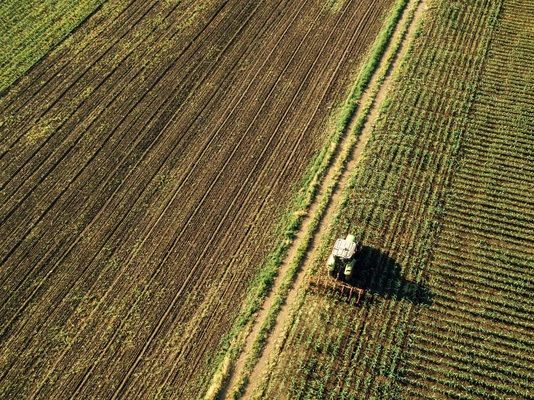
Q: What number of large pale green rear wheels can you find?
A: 2